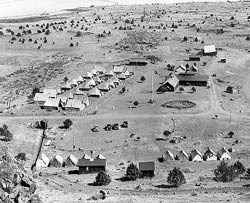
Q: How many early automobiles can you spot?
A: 4